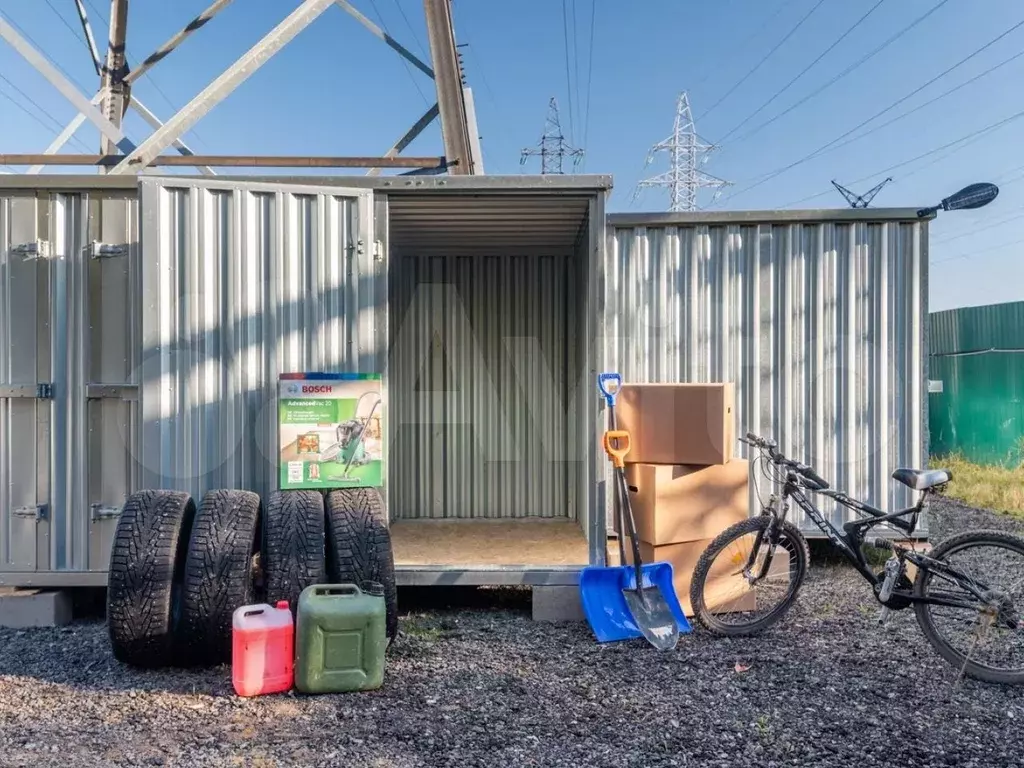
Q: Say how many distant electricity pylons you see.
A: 3